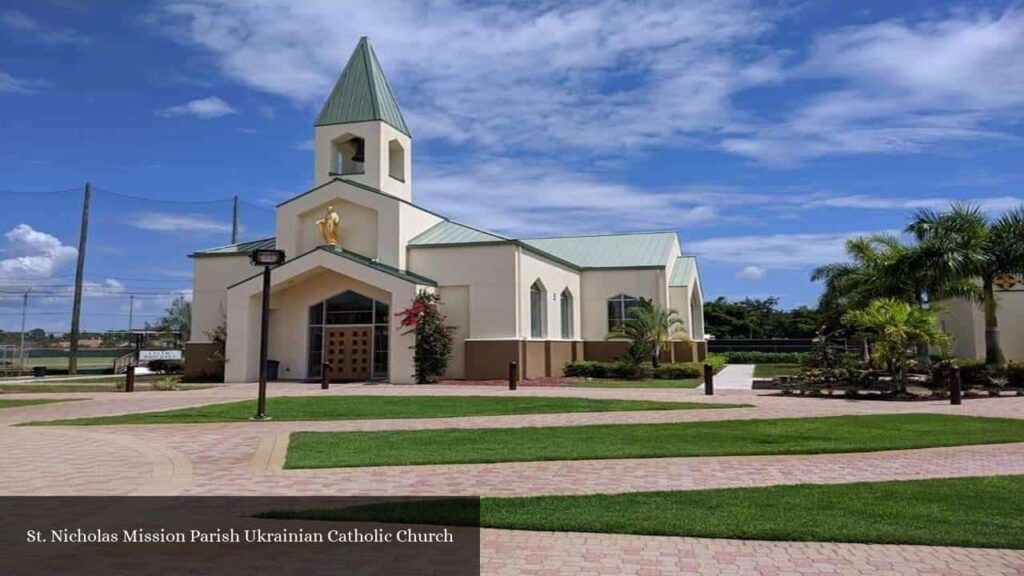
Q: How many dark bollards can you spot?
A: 5